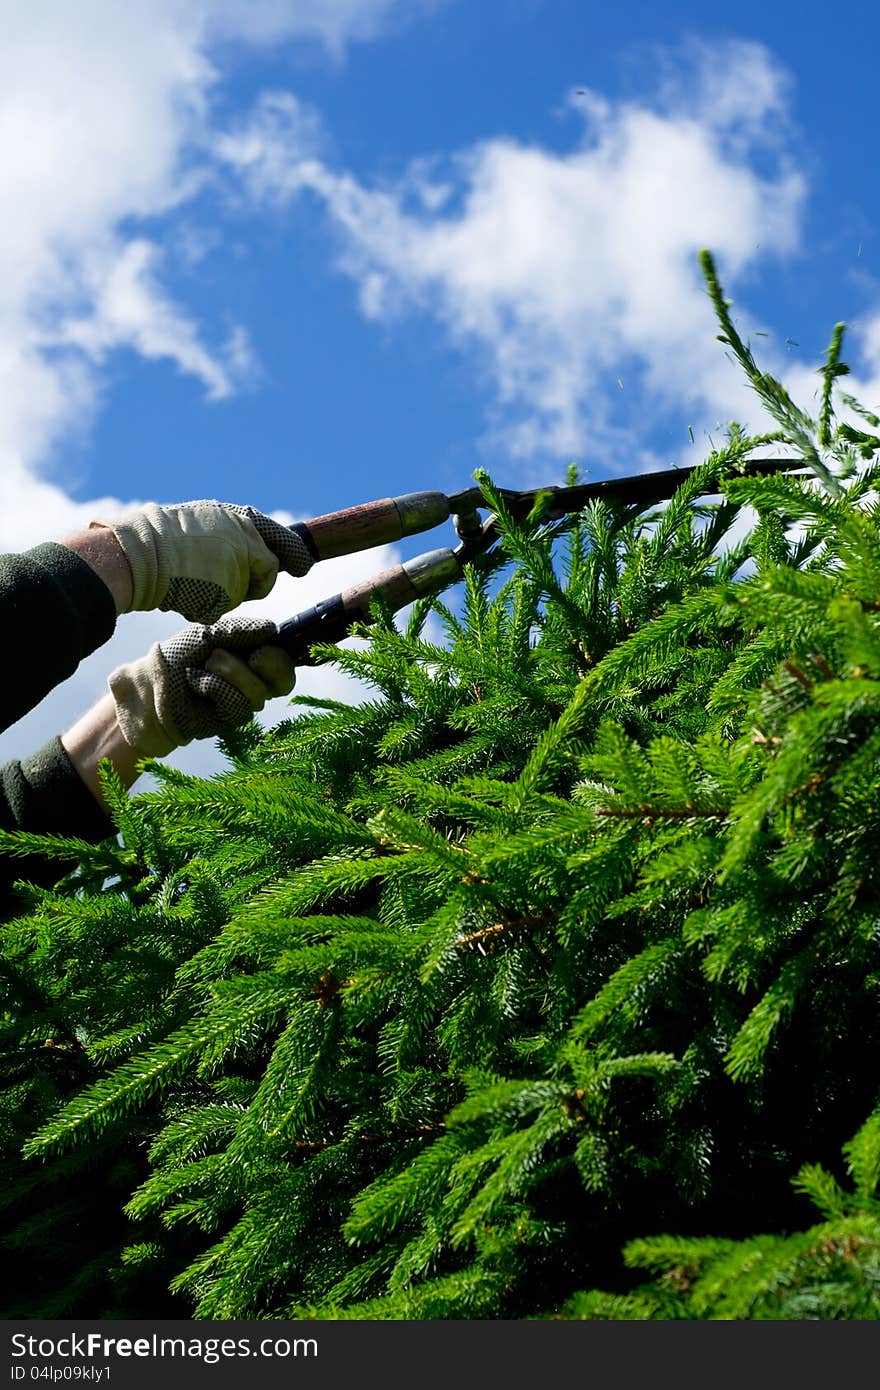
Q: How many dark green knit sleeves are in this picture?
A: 2